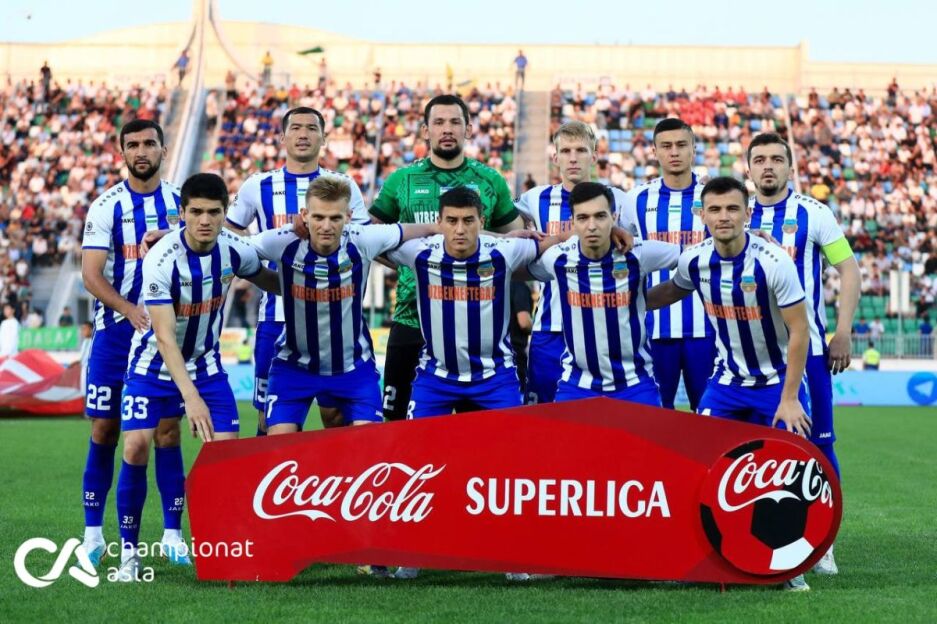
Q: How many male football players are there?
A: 11